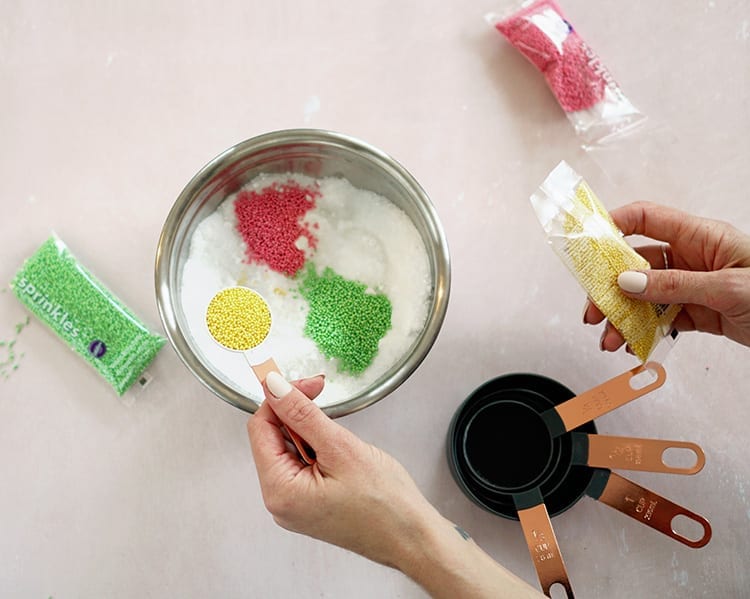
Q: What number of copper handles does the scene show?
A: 5